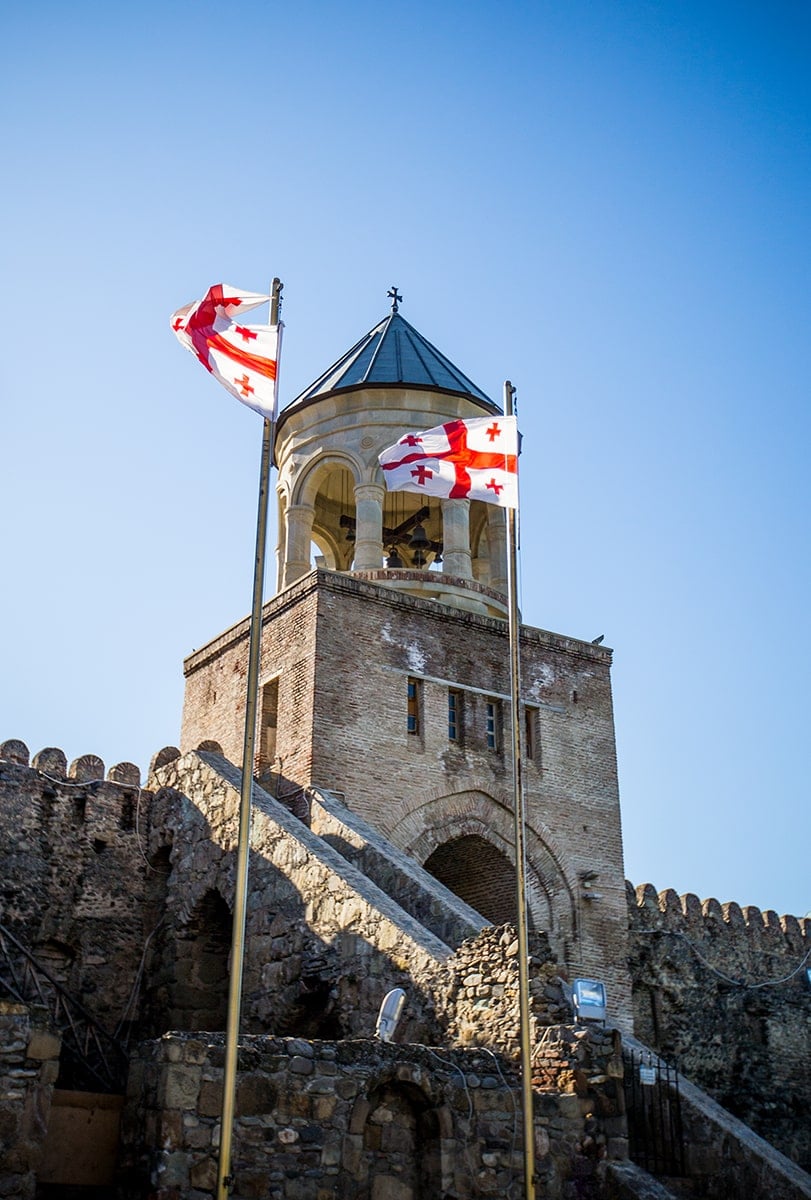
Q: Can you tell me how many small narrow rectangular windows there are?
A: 4